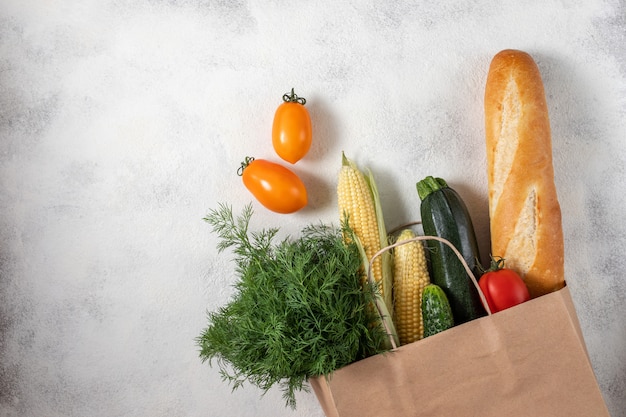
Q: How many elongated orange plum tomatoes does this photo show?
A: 2